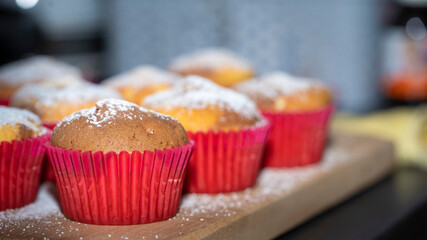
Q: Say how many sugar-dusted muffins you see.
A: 8